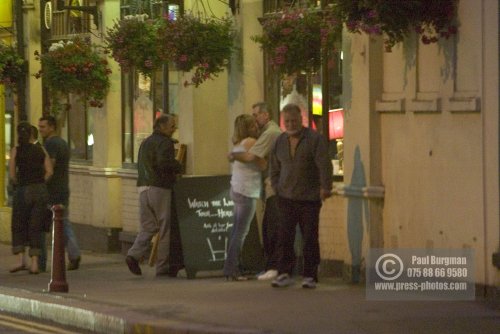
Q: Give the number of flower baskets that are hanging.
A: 6